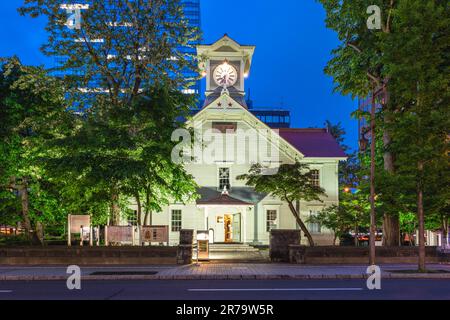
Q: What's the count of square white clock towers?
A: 1